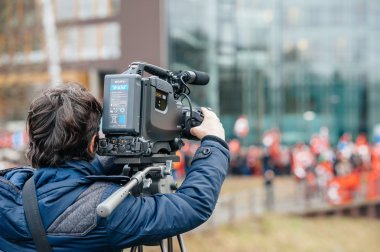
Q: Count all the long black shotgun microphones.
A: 1